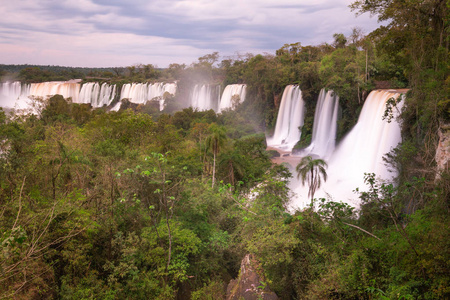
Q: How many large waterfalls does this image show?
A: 3